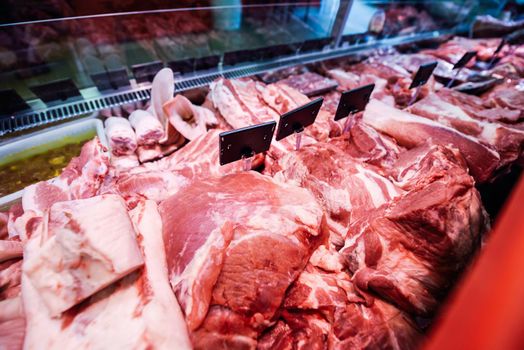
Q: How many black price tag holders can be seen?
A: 6